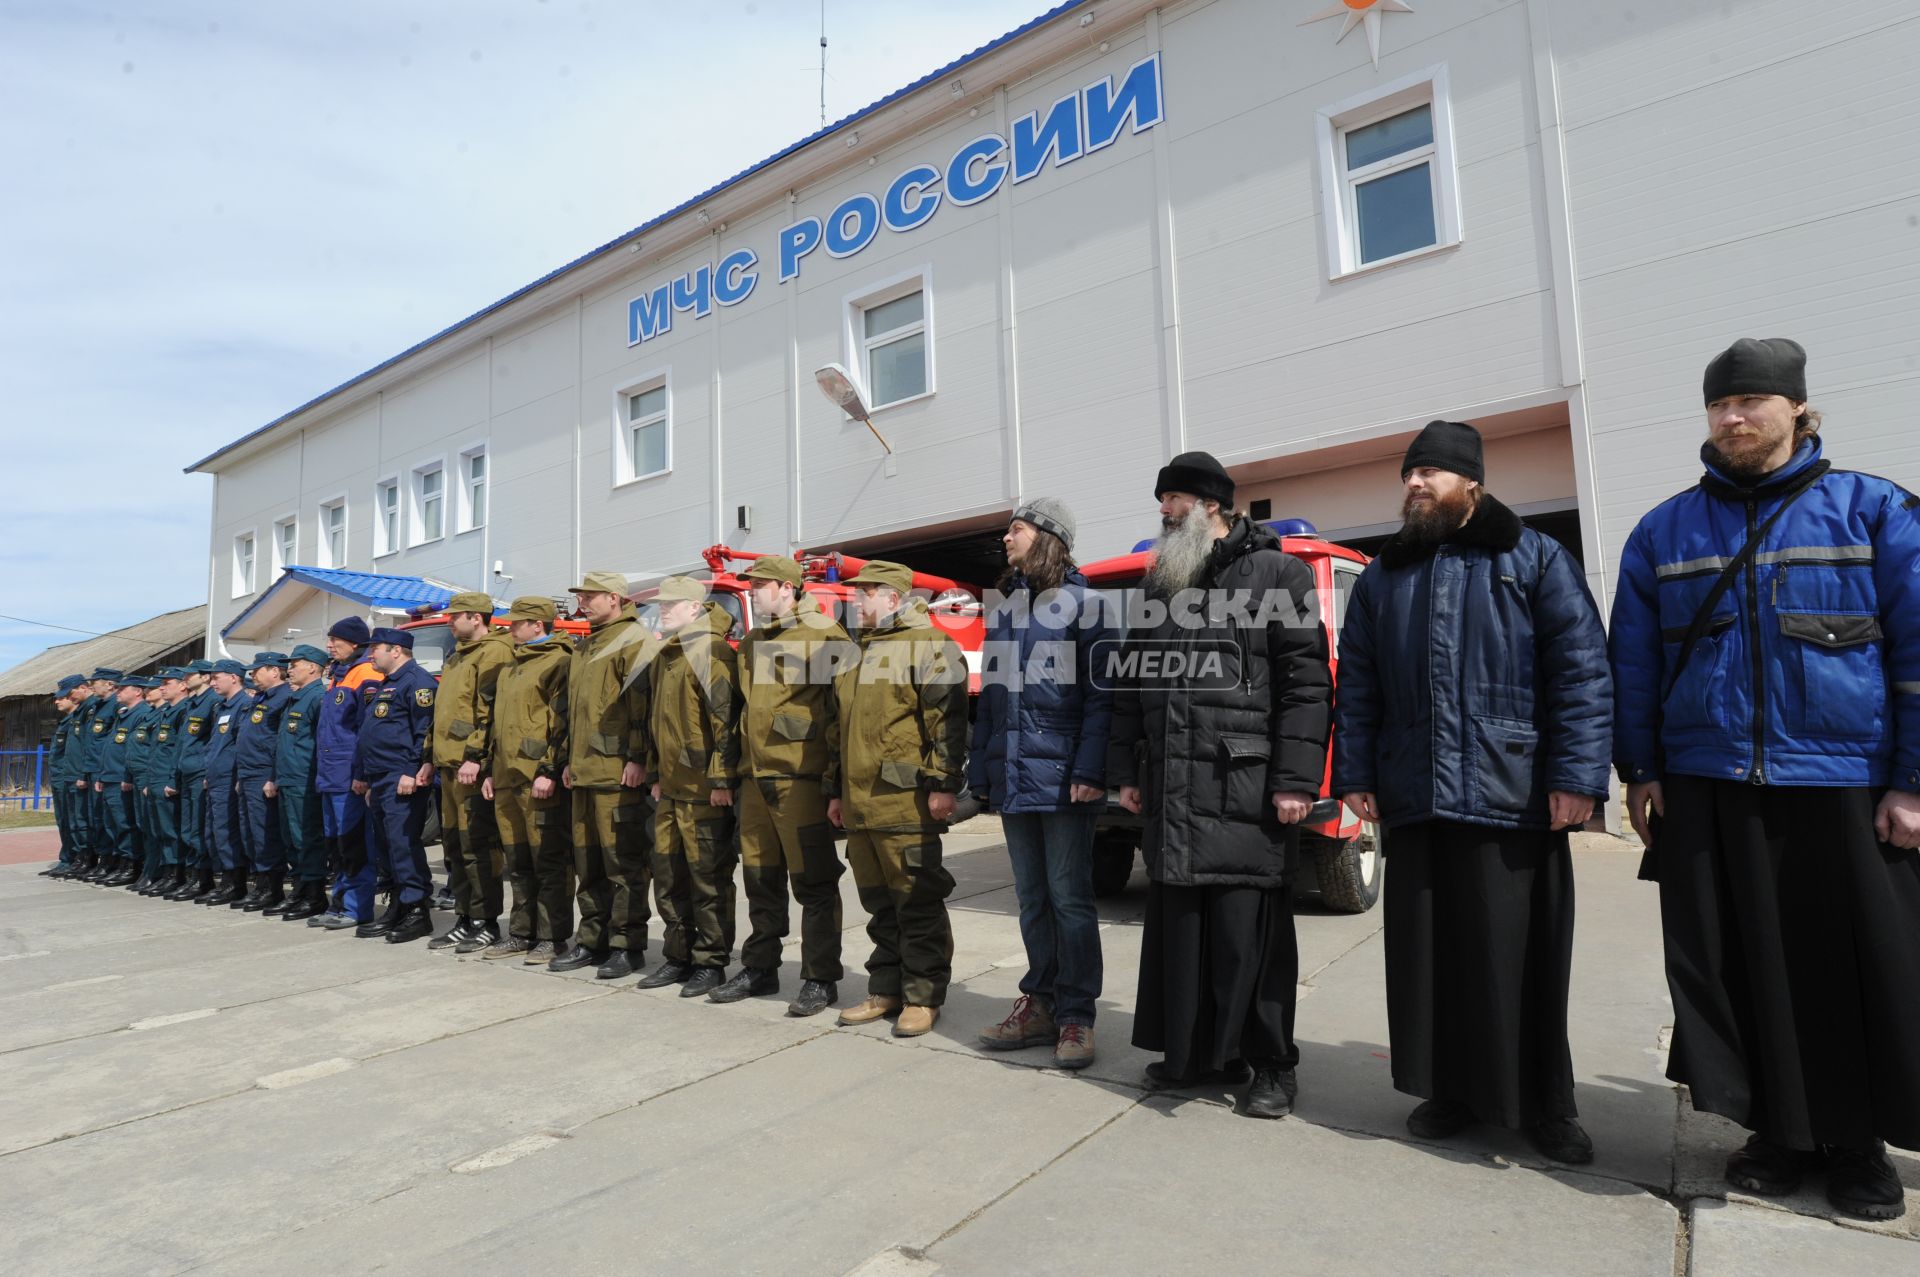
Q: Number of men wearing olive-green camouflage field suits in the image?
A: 6